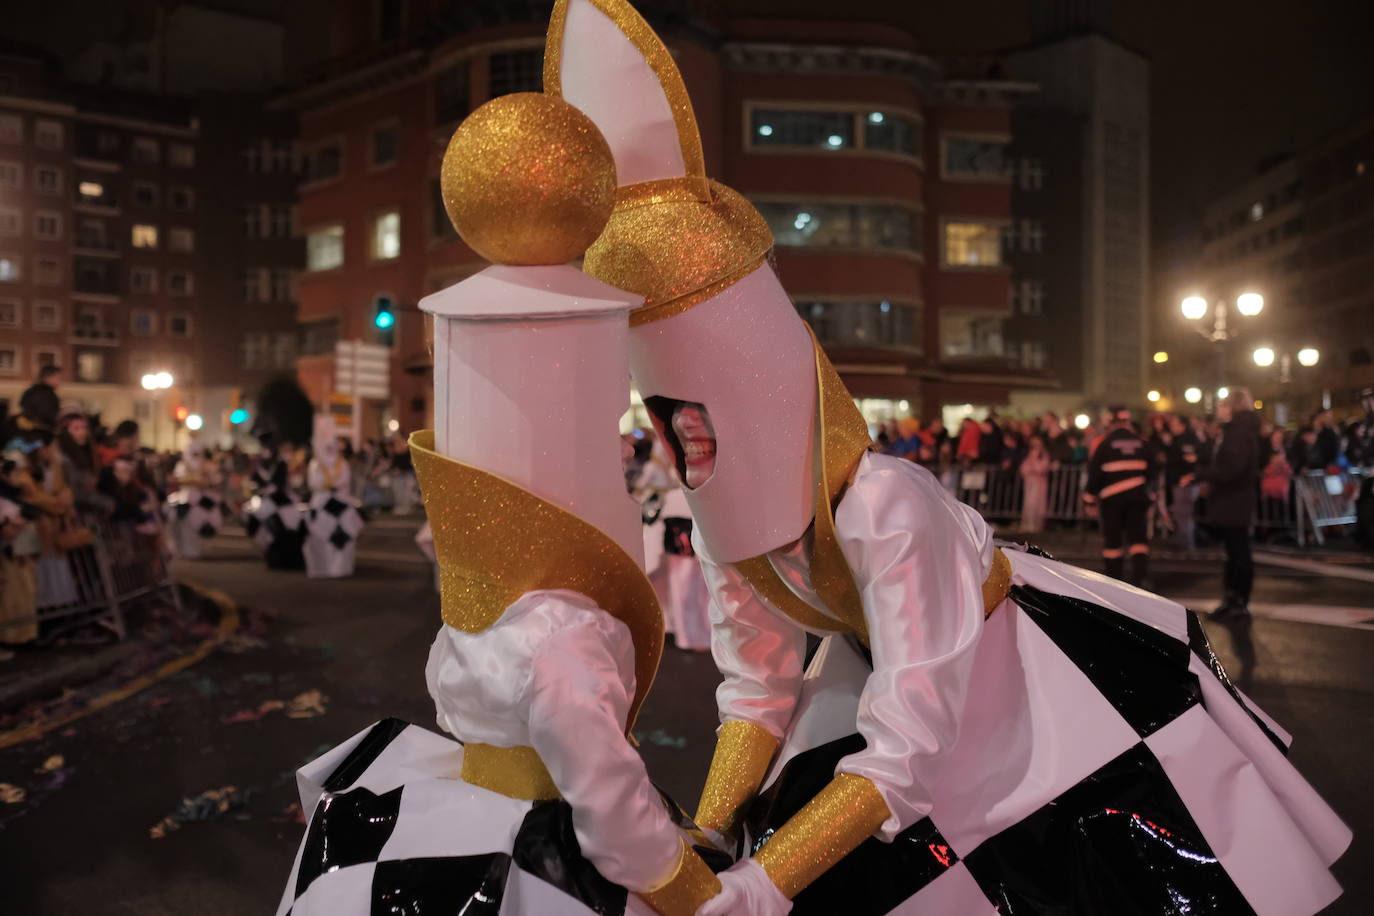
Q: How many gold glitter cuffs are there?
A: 3